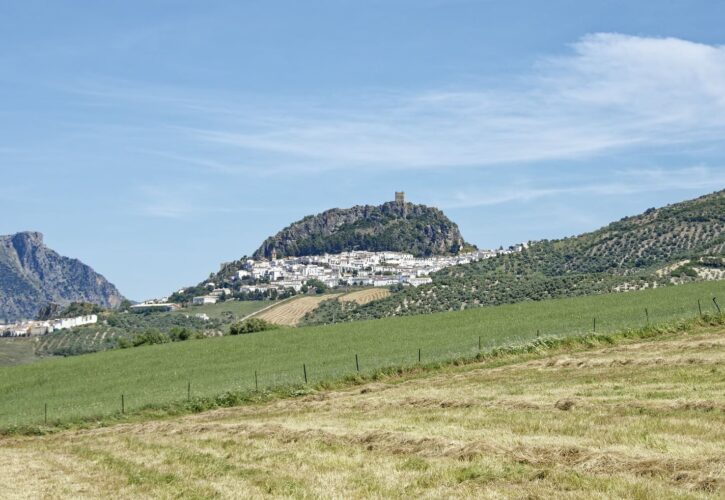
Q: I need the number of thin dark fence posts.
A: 13